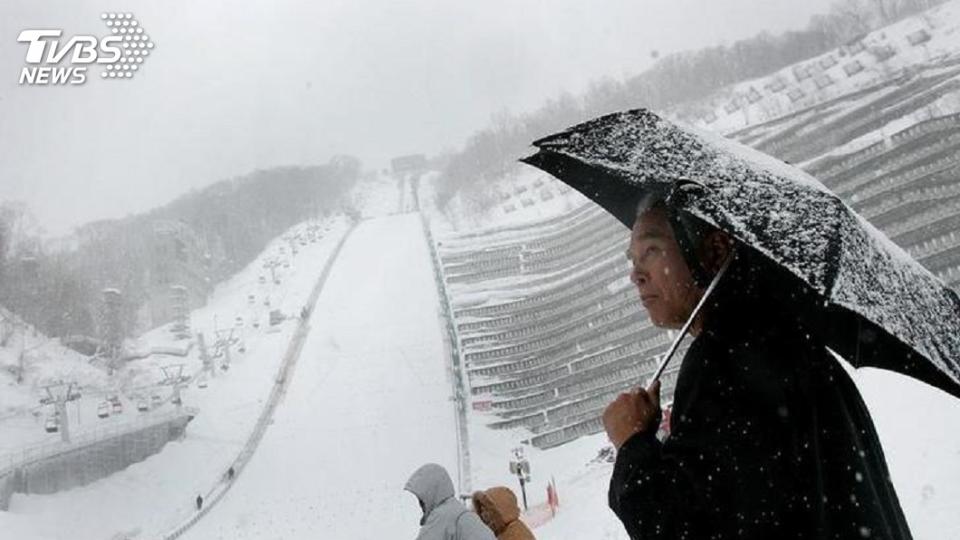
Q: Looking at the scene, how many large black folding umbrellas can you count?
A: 1